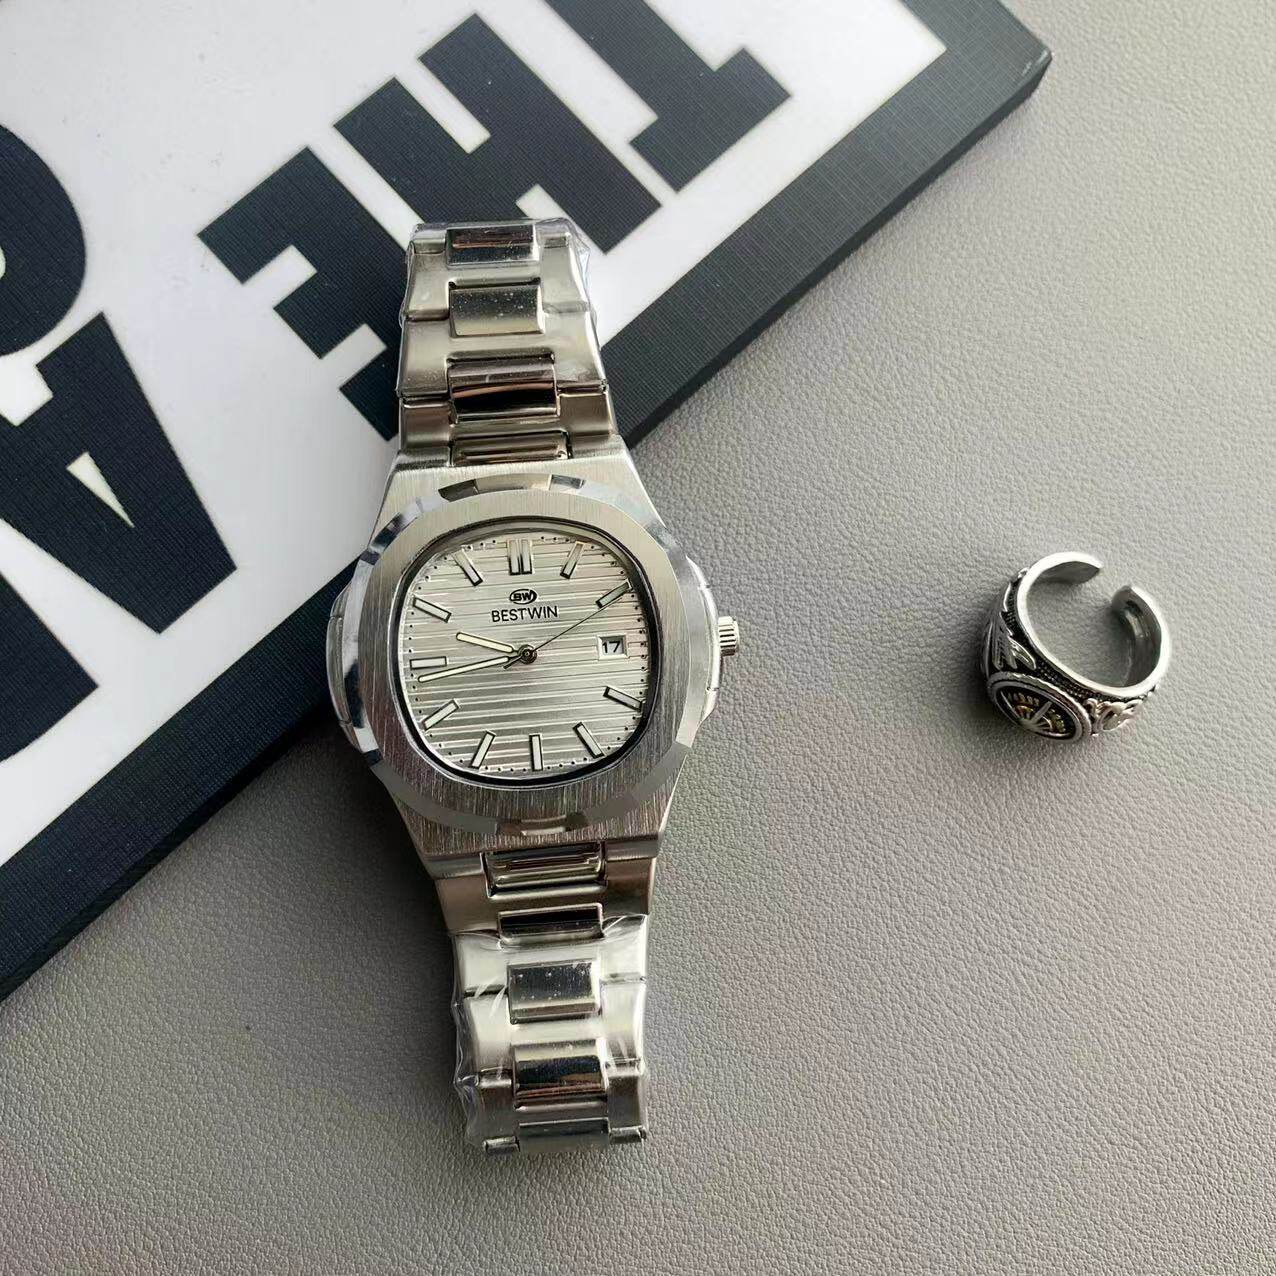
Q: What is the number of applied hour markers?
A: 11